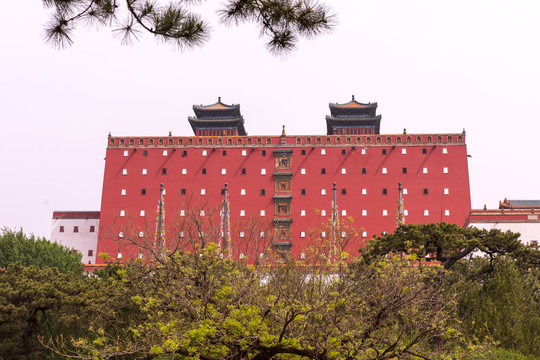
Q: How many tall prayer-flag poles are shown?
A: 4